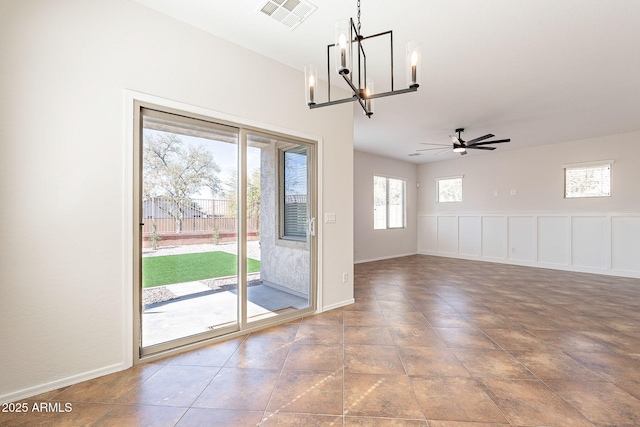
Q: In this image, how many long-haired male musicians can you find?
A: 0